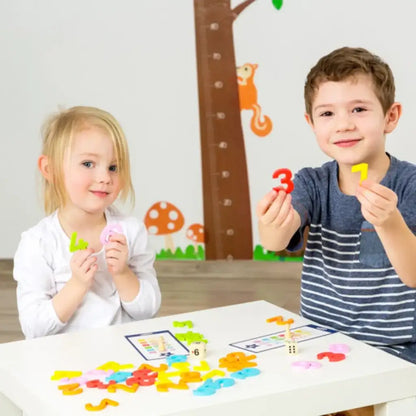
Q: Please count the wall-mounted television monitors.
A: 0